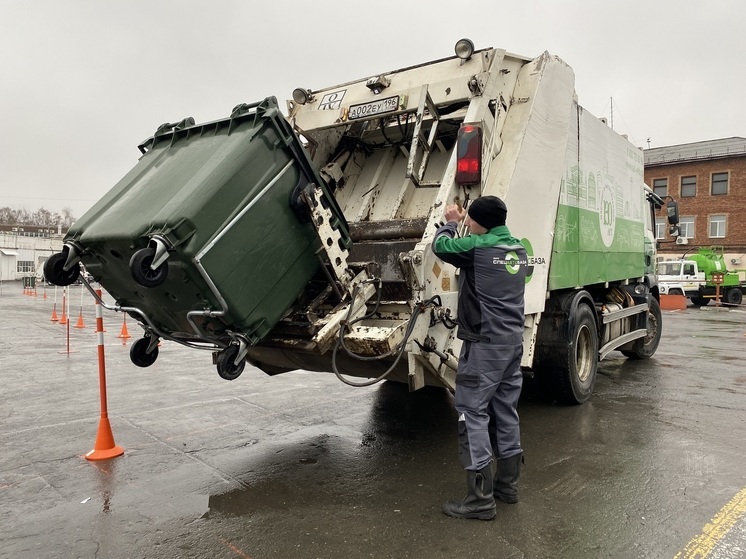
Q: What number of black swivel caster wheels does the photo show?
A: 4